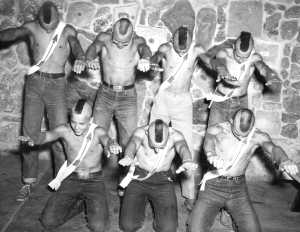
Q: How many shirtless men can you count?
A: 7